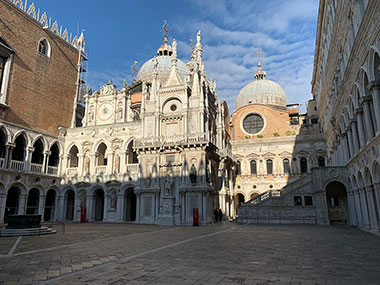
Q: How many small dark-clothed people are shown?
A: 2